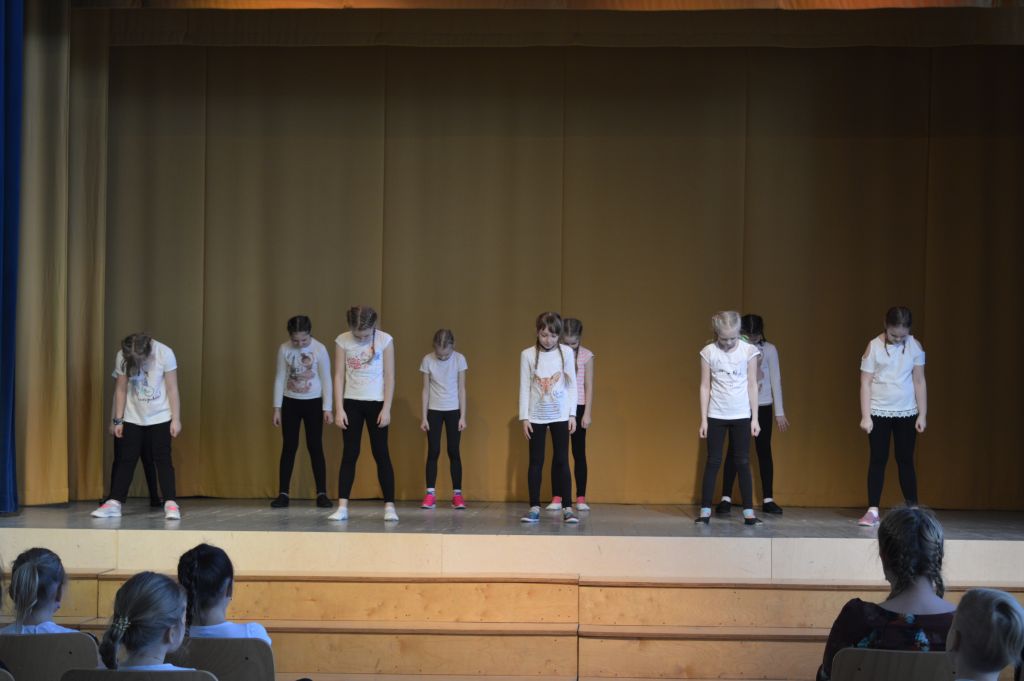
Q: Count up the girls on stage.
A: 10